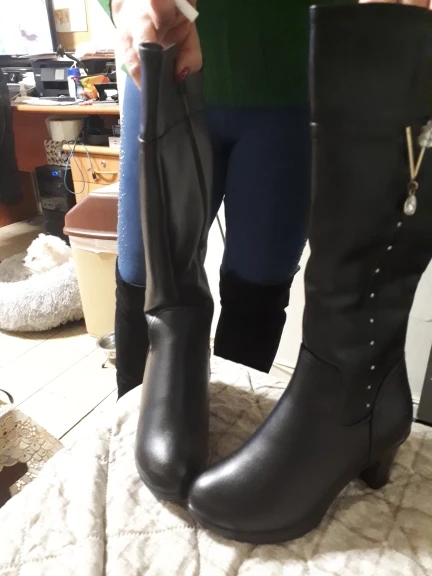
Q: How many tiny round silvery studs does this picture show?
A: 9